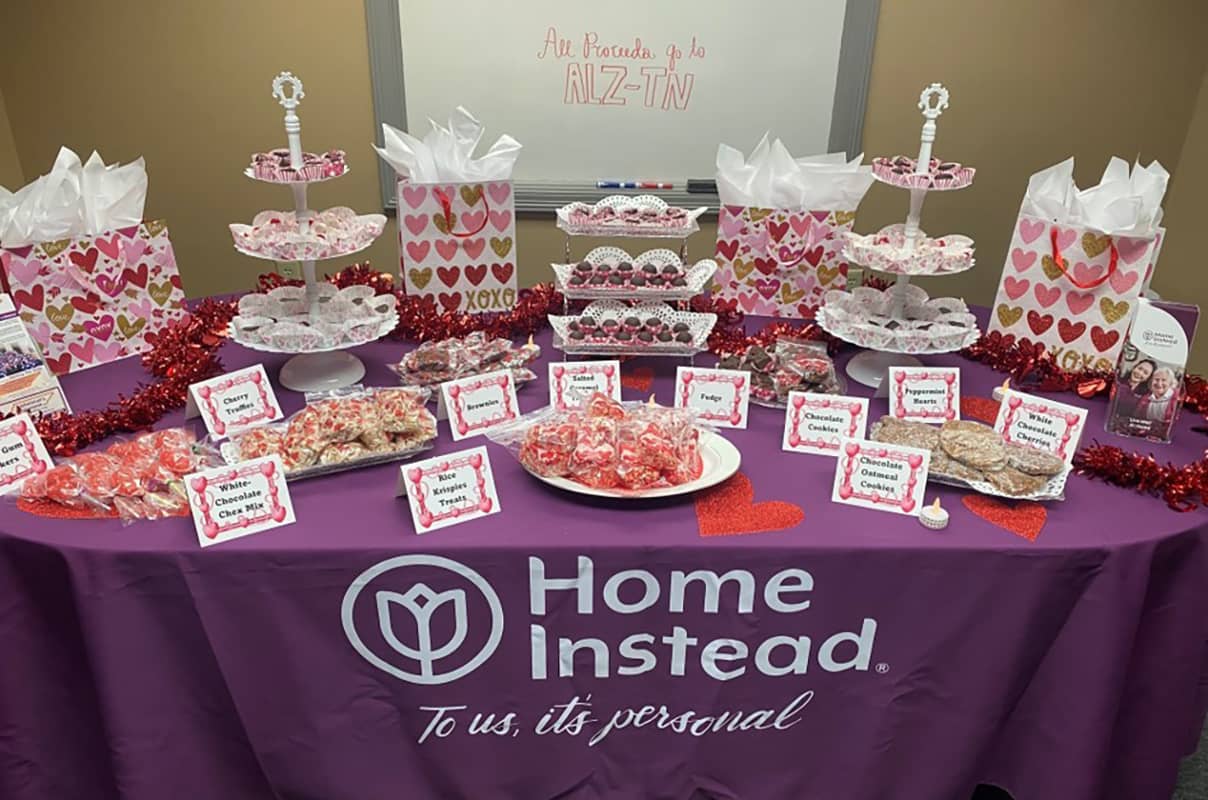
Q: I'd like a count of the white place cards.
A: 11